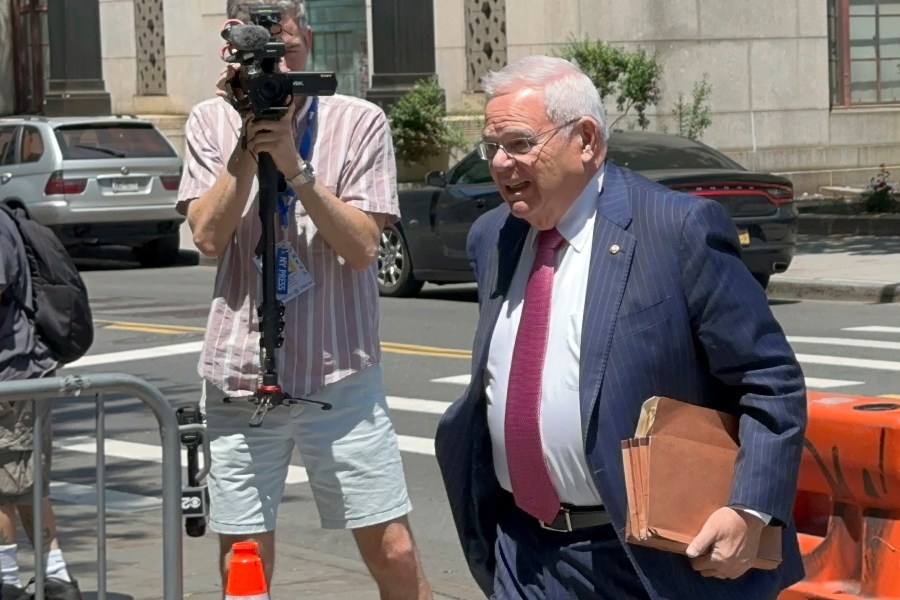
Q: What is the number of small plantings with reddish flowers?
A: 1